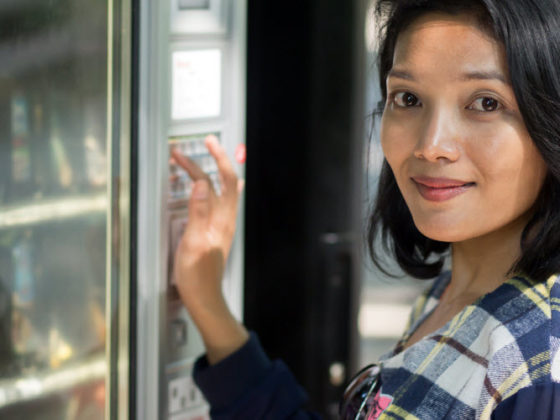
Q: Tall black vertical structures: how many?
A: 1